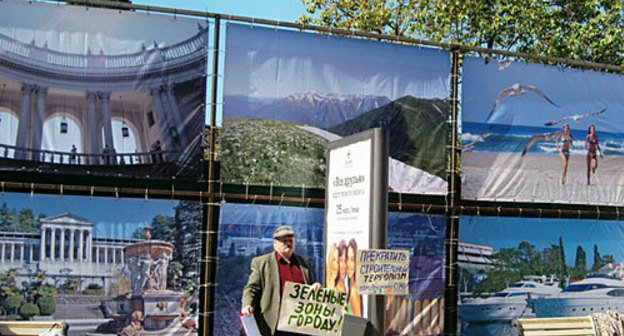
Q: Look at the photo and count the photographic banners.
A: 6